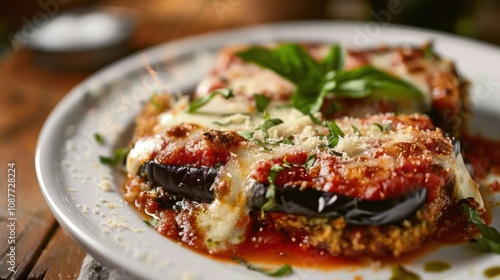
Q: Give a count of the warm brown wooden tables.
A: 1